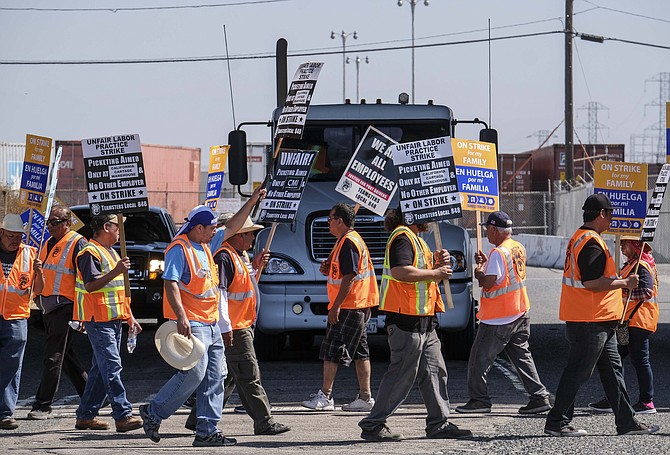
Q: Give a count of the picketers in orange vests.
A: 10